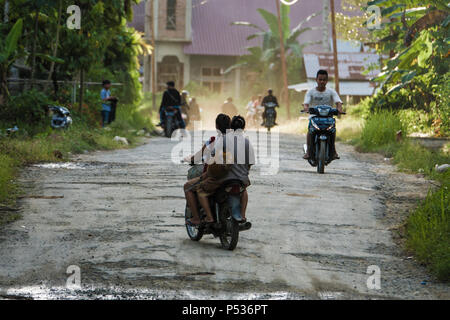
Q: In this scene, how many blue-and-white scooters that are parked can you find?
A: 1